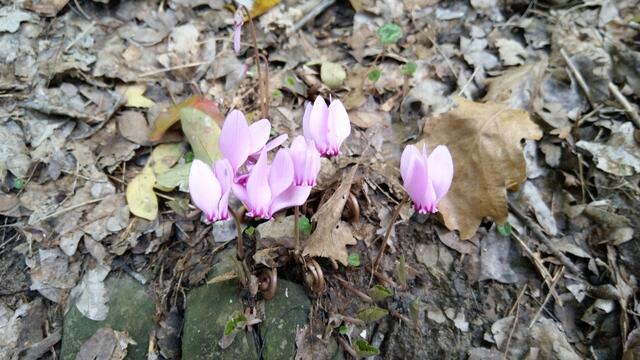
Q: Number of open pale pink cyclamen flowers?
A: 6